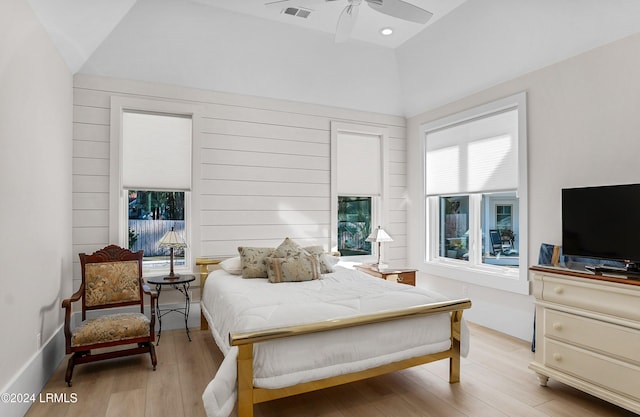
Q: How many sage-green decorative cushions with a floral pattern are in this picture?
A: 4